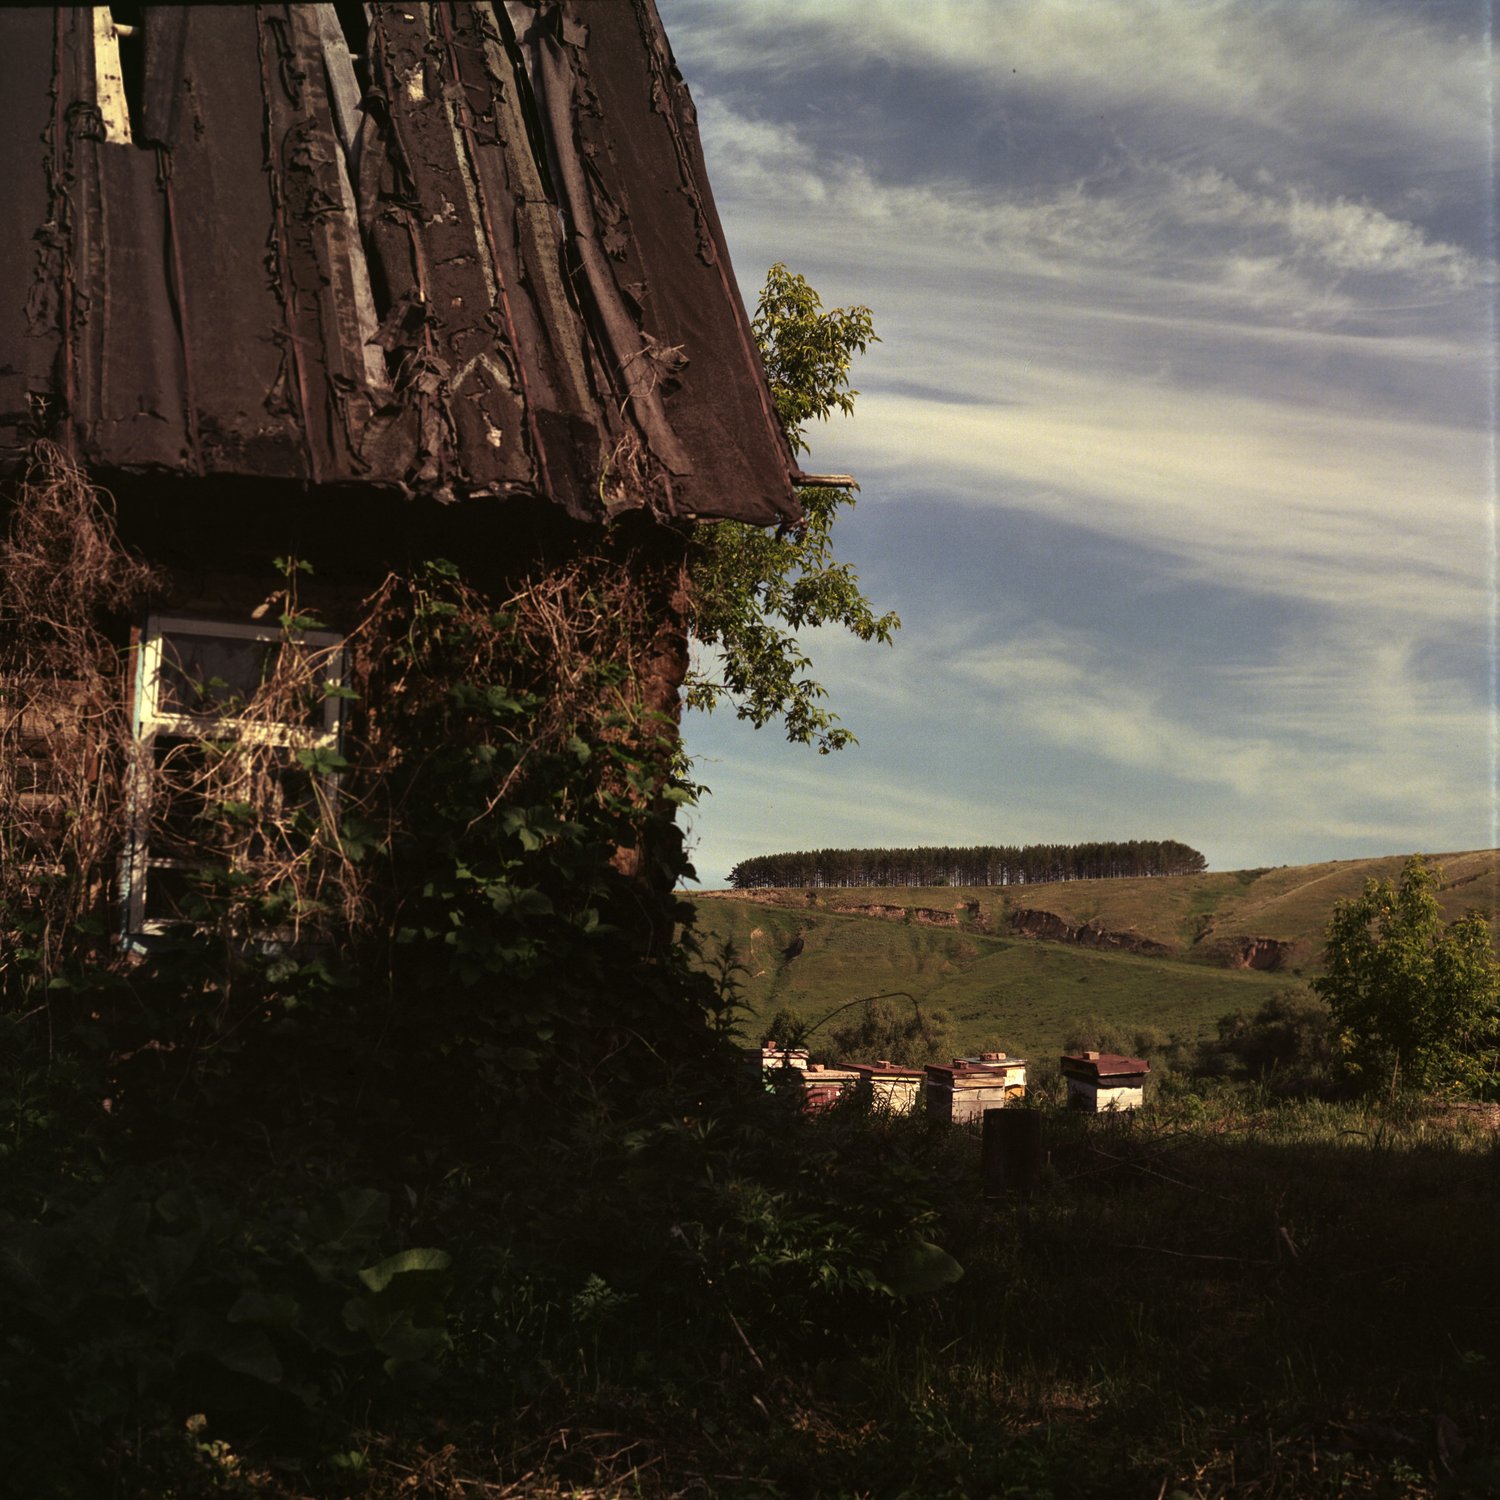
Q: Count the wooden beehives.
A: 6